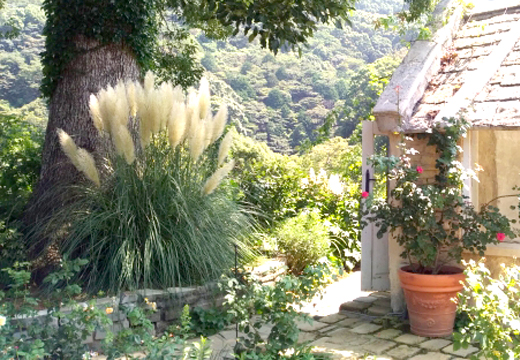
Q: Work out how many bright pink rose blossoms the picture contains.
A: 3